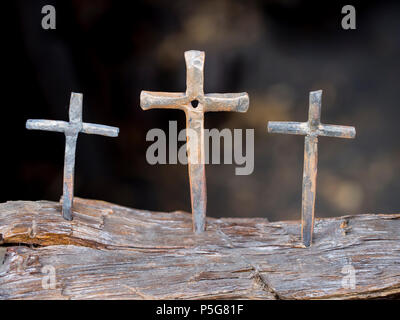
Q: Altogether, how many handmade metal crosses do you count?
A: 3